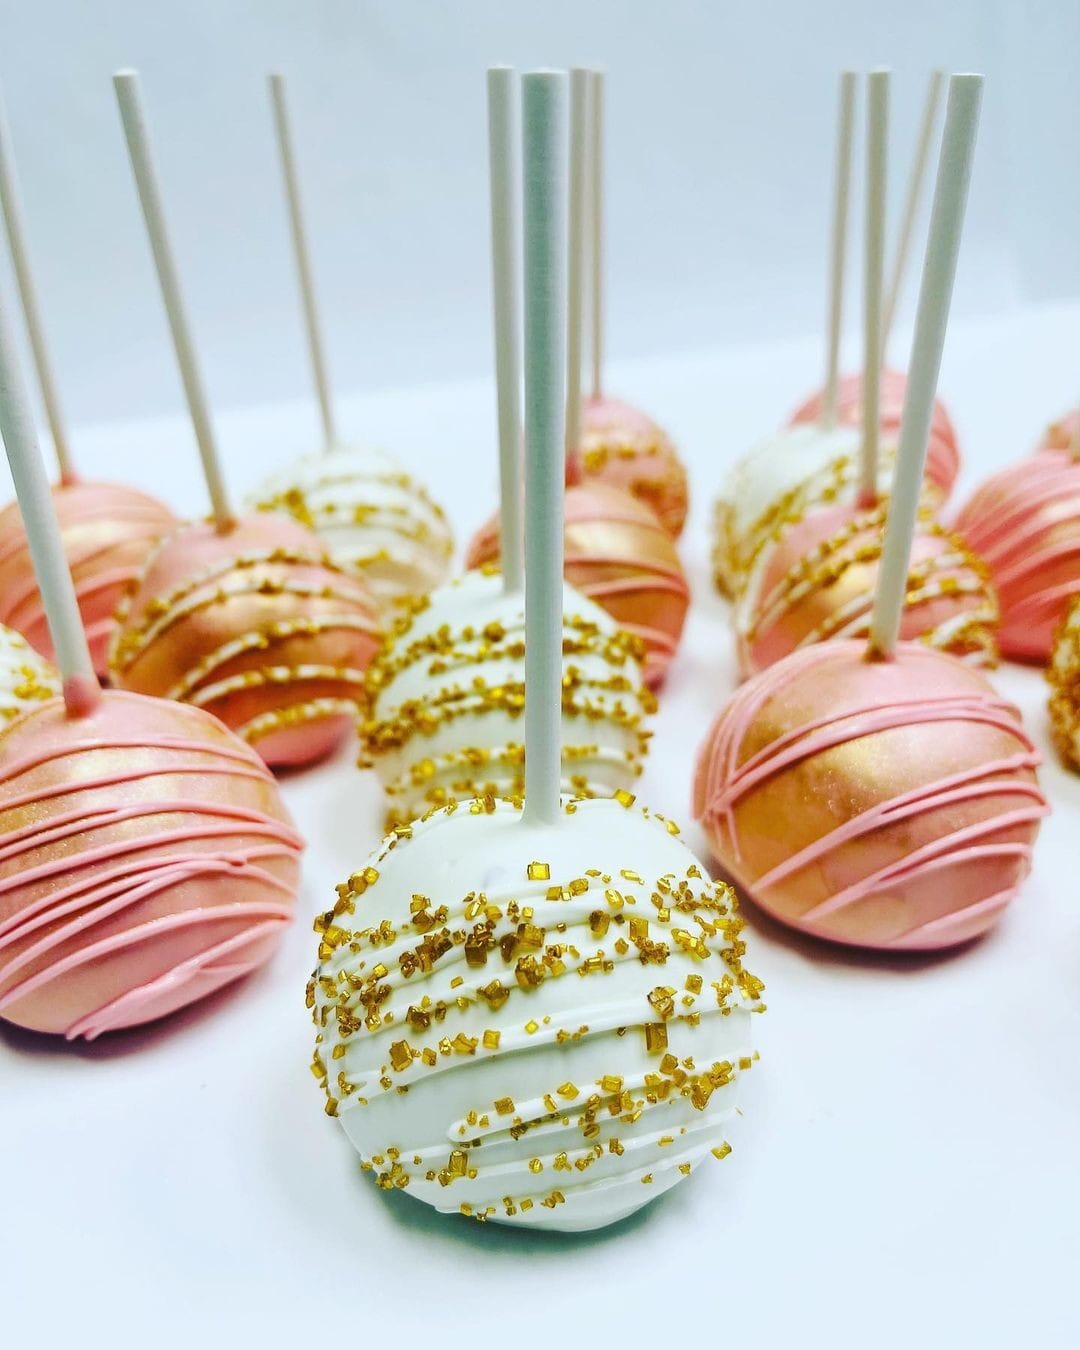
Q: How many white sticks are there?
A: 12